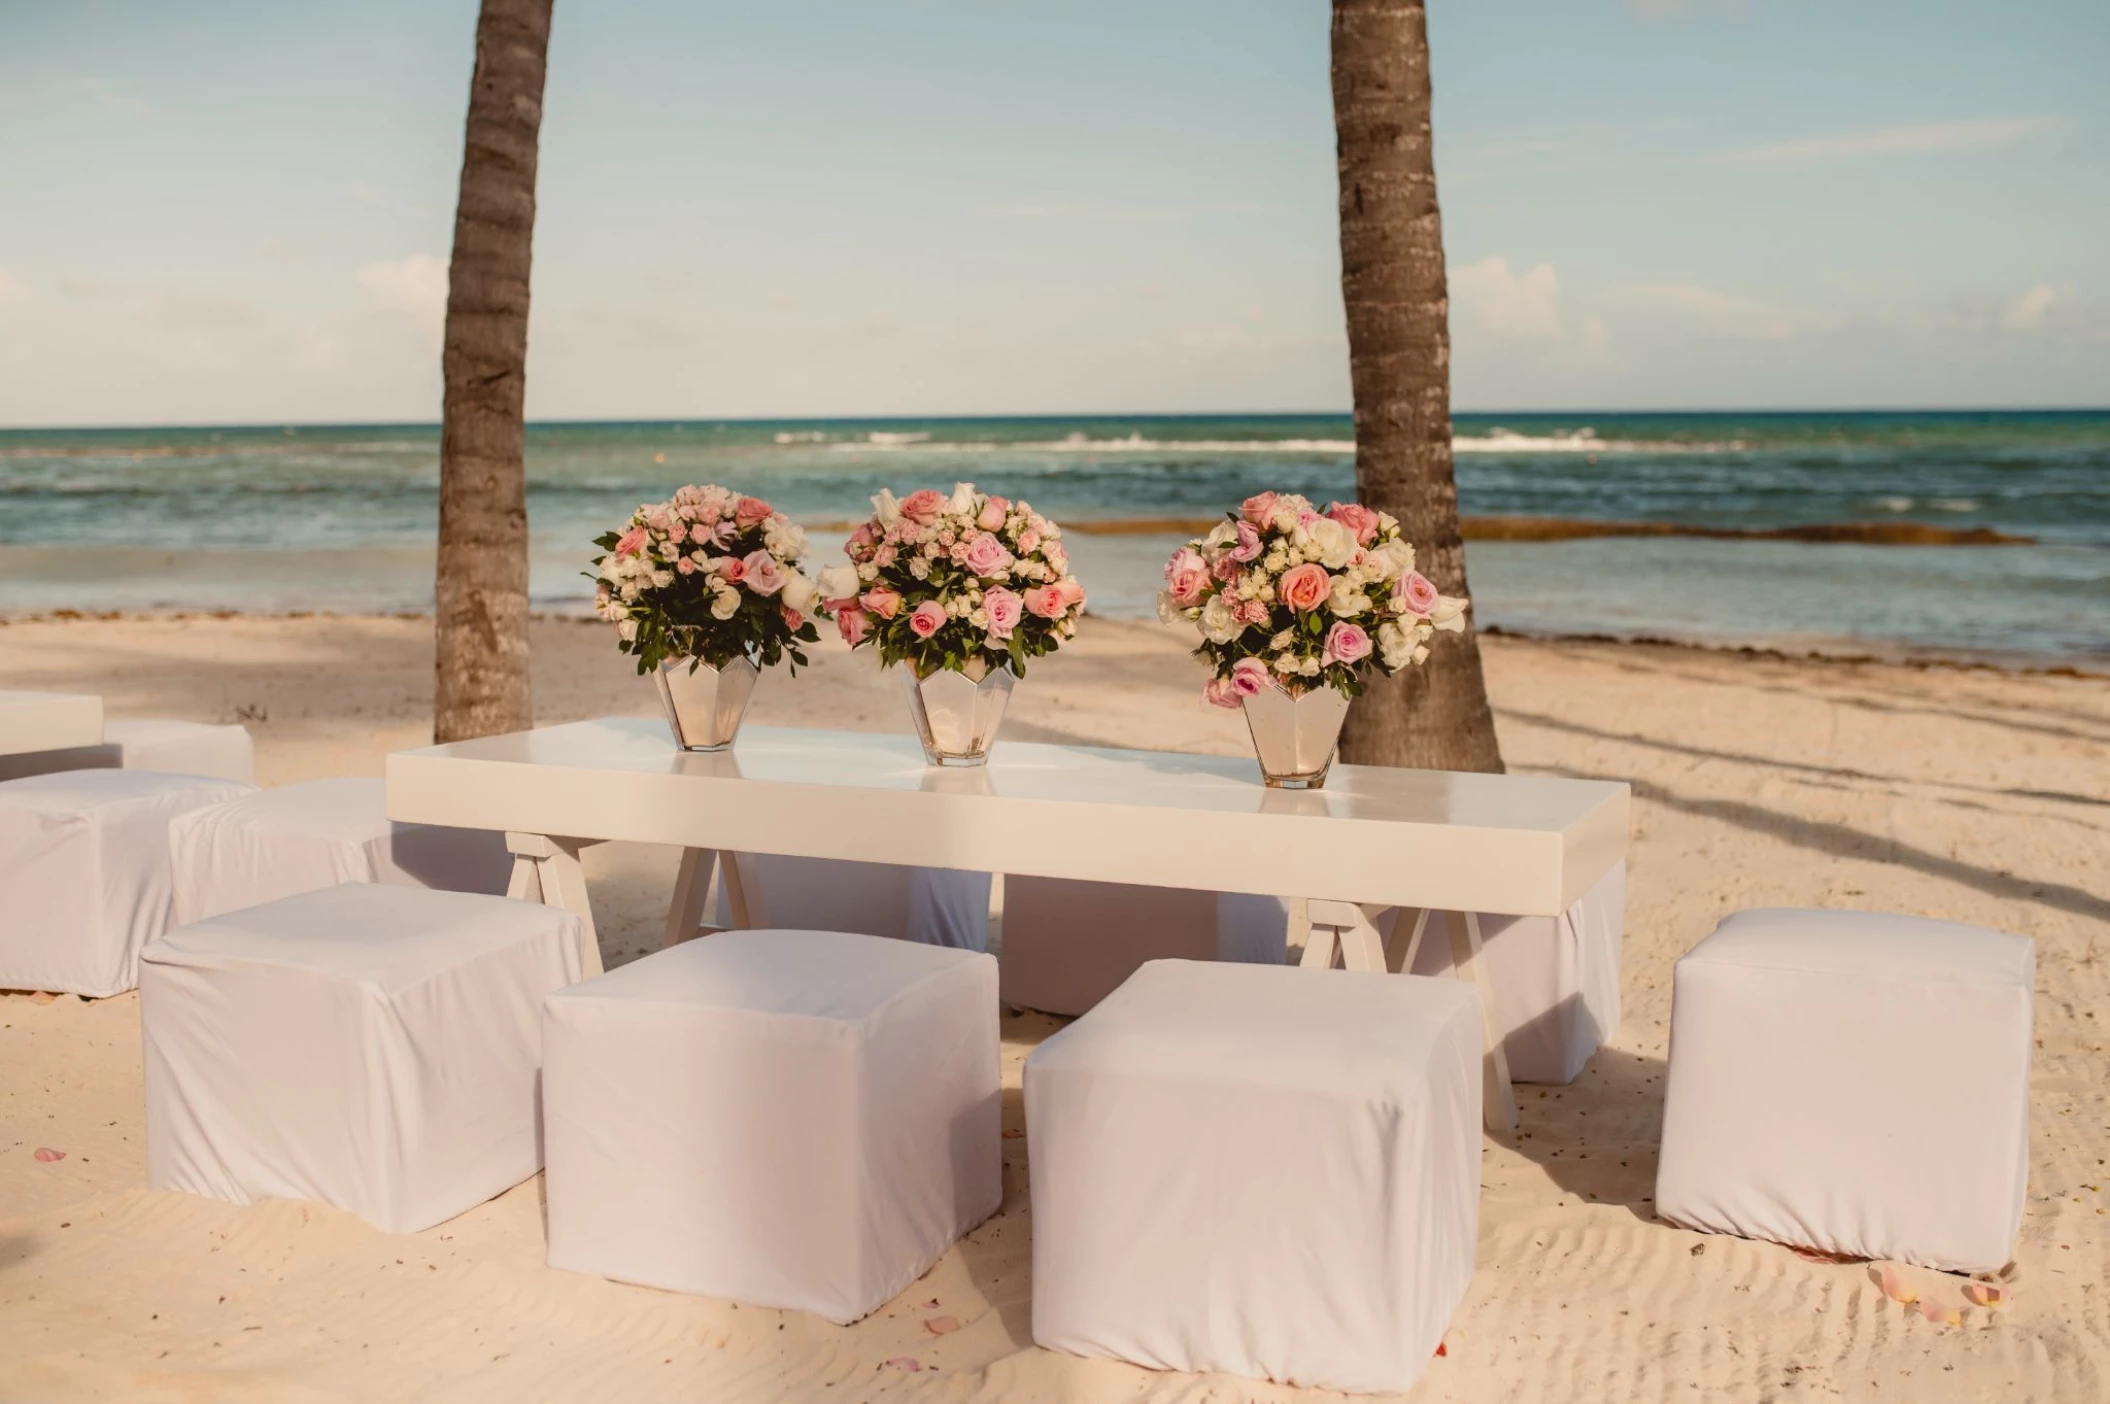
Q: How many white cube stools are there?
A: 10